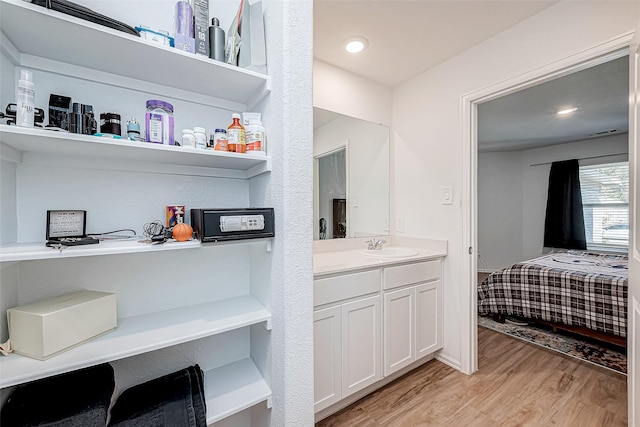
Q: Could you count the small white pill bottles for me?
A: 2